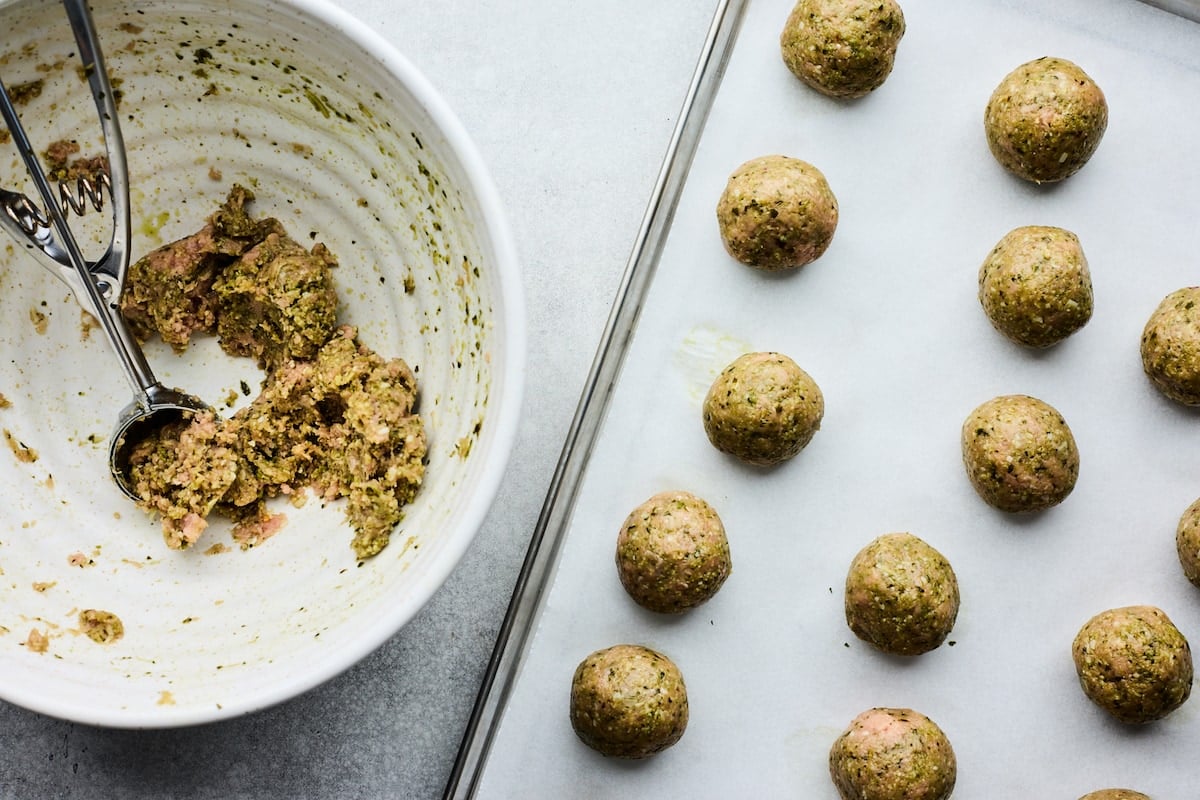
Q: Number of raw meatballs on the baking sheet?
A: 14